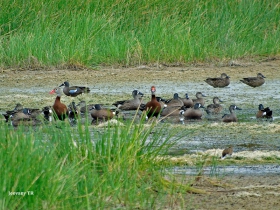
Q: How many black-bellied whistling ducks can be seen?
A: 2